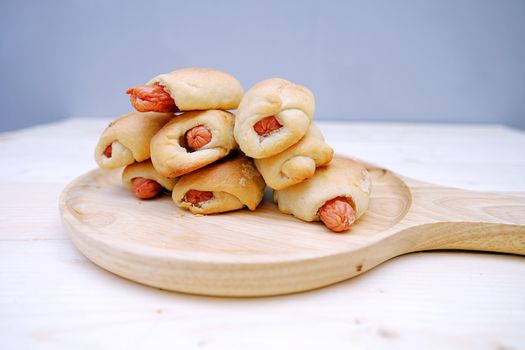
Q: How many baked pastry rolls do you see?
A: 8